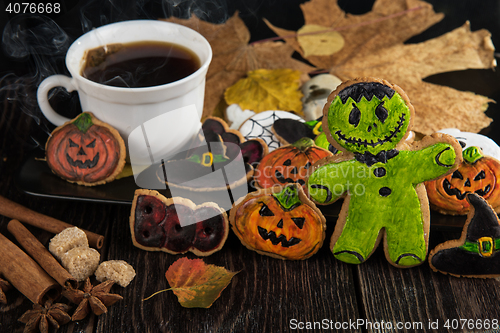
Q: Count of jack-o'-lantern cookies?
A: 4